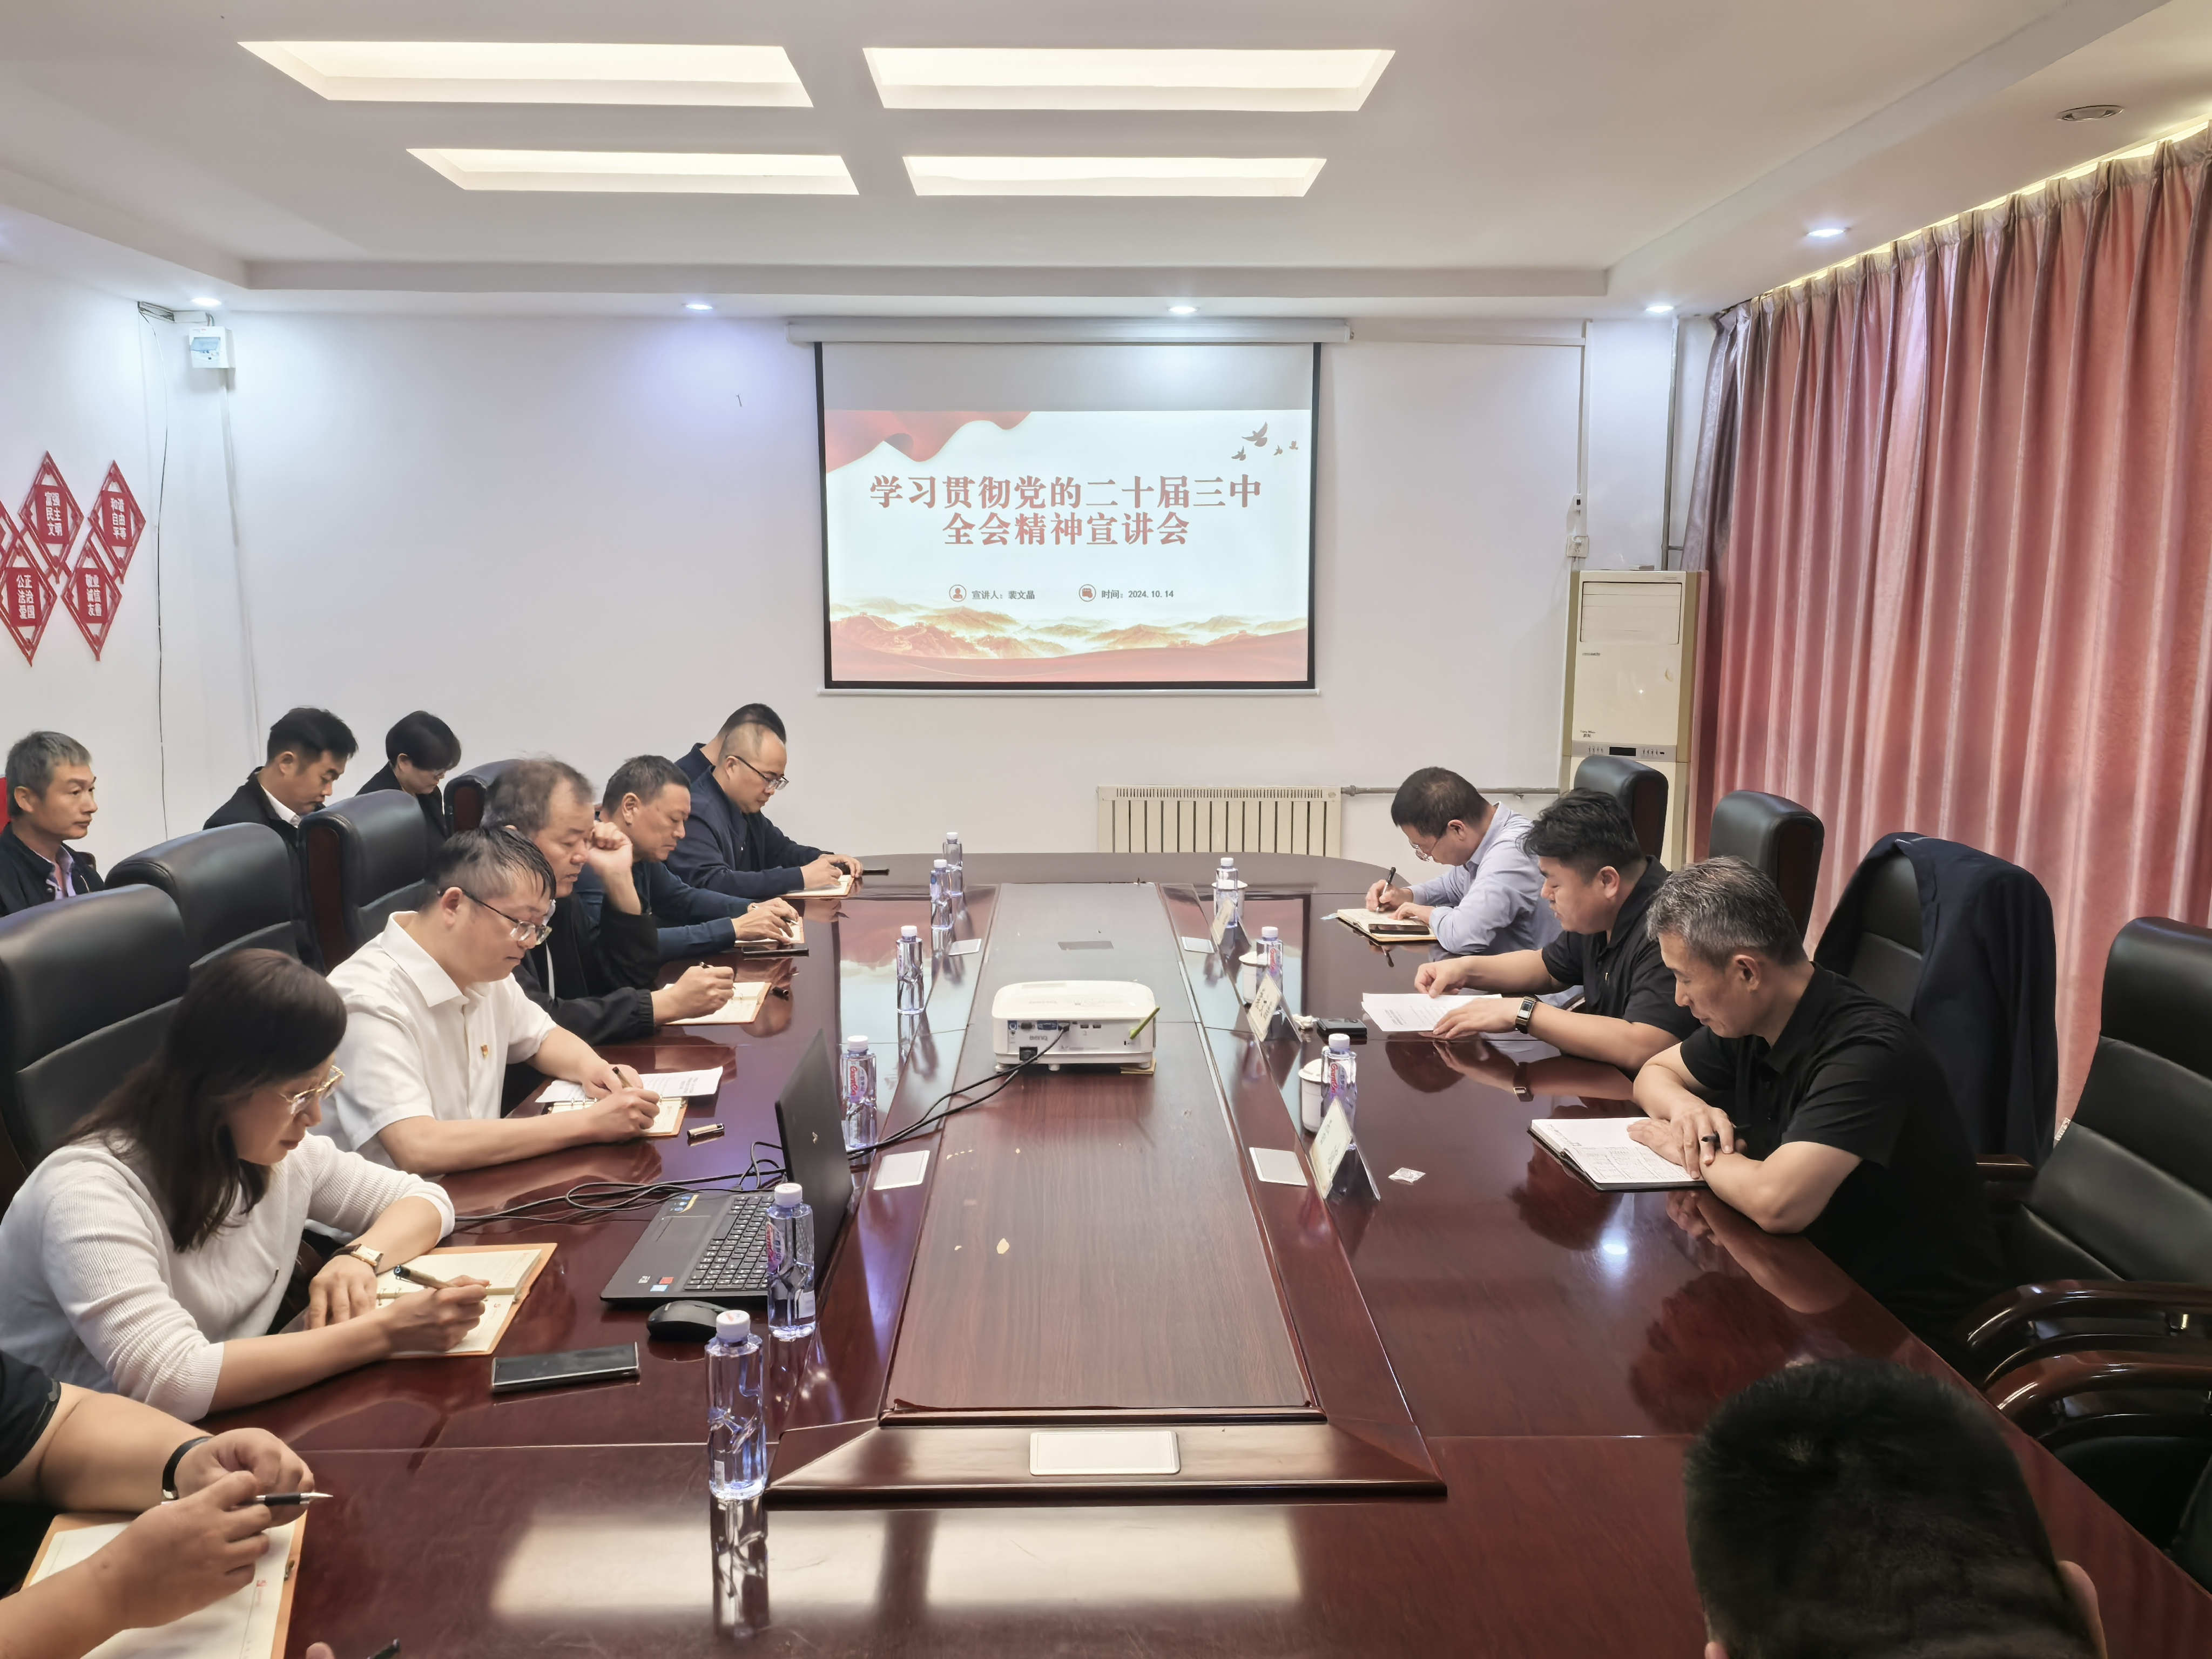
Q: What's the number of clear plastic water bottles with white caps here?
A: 9